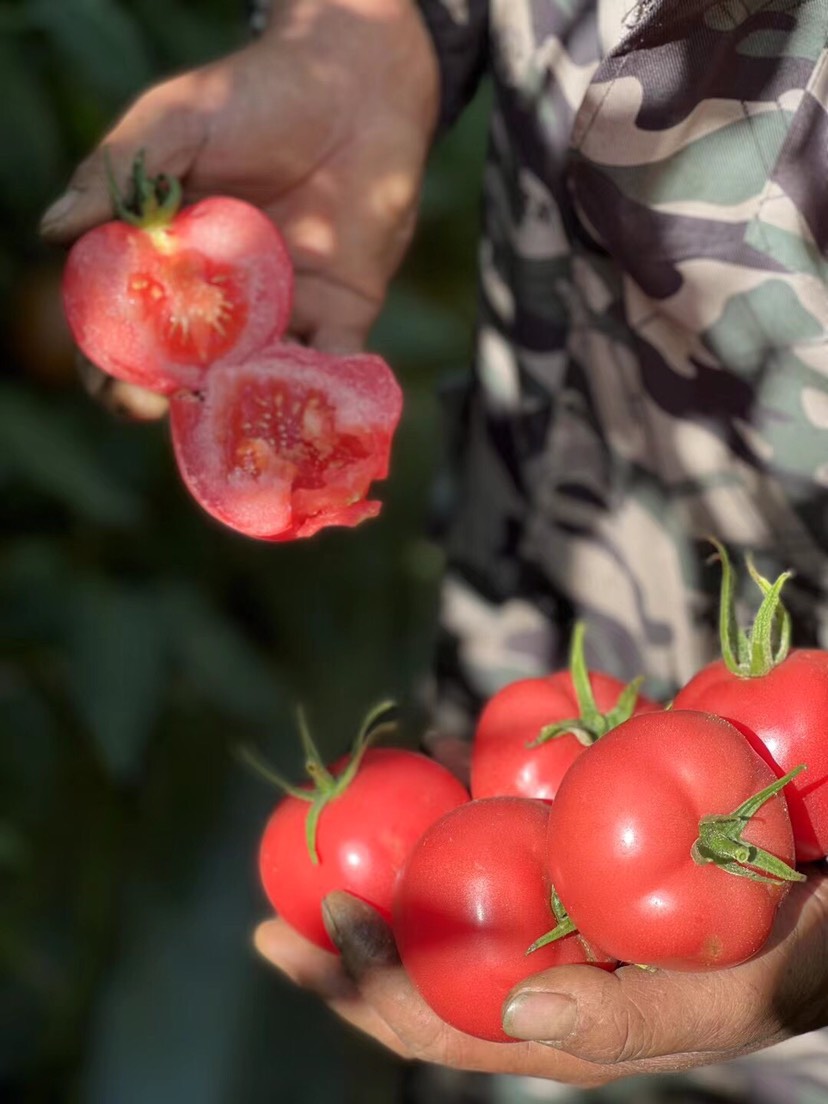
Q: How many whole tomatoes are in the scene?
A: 5